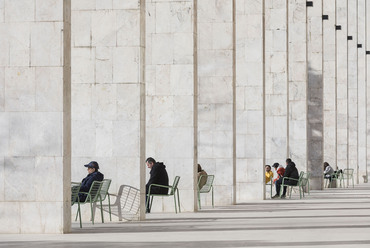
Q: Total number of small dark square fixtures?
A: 6